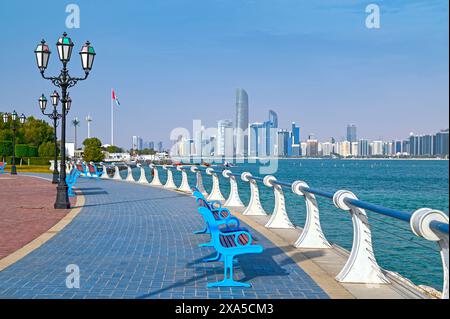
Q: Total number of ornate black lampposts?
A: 3